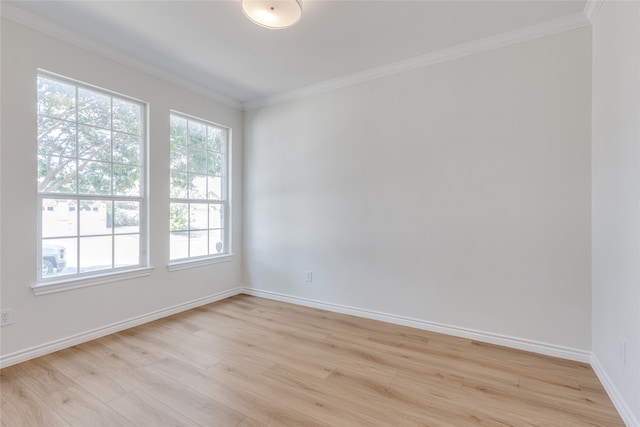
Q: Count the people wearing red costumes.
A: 0